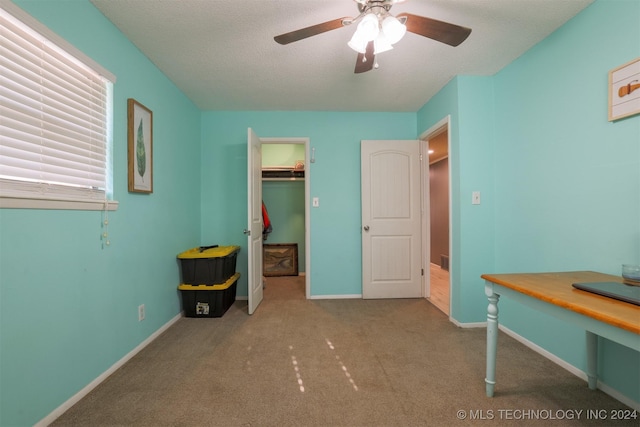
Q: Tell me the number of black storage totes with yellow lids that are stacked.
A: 2